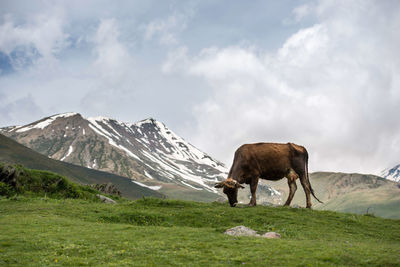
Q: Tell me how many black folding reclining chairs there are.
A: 0